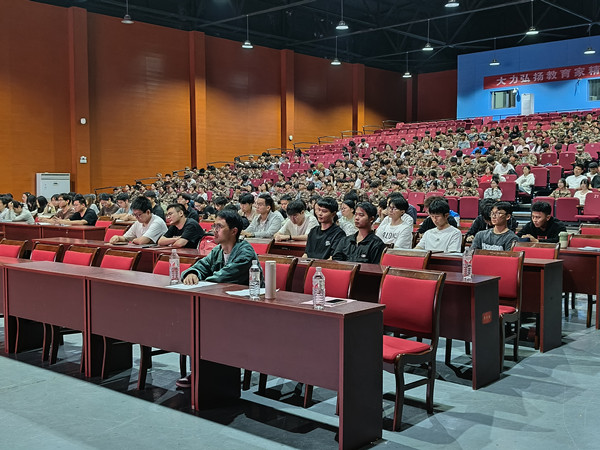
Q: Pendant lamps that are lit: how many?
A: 9